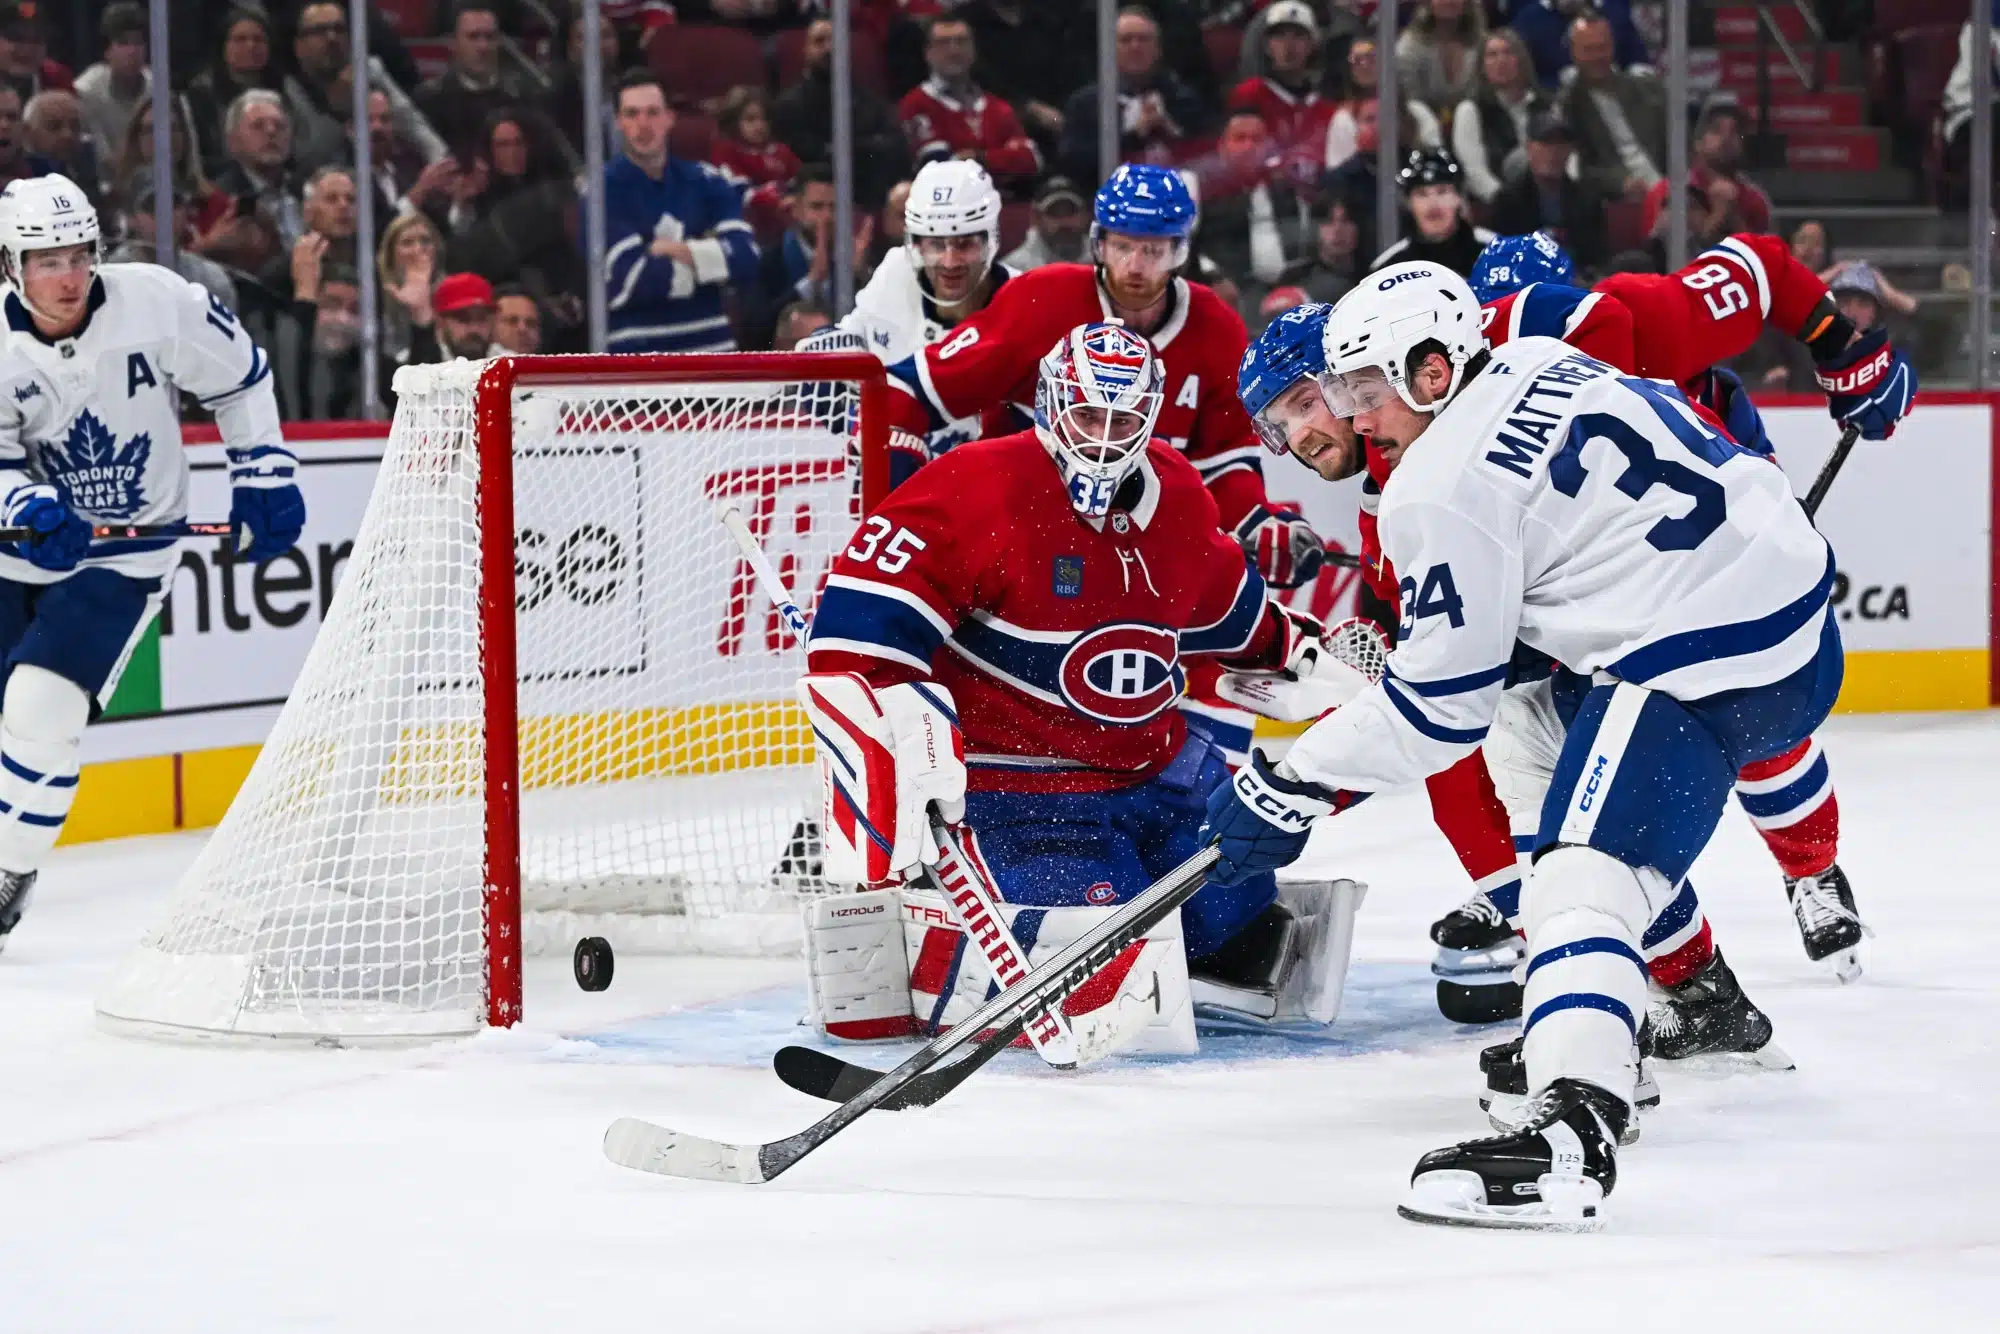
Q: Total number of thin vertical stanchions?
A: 8